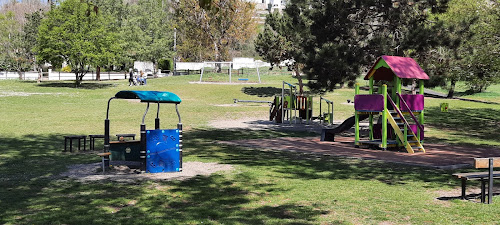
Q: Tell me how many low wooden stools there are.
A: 3